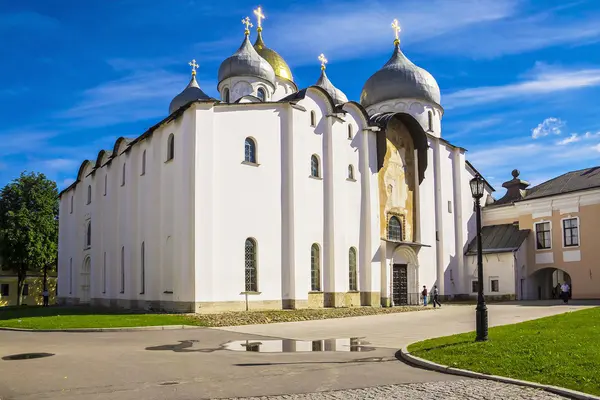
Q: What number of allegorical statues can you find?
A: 0